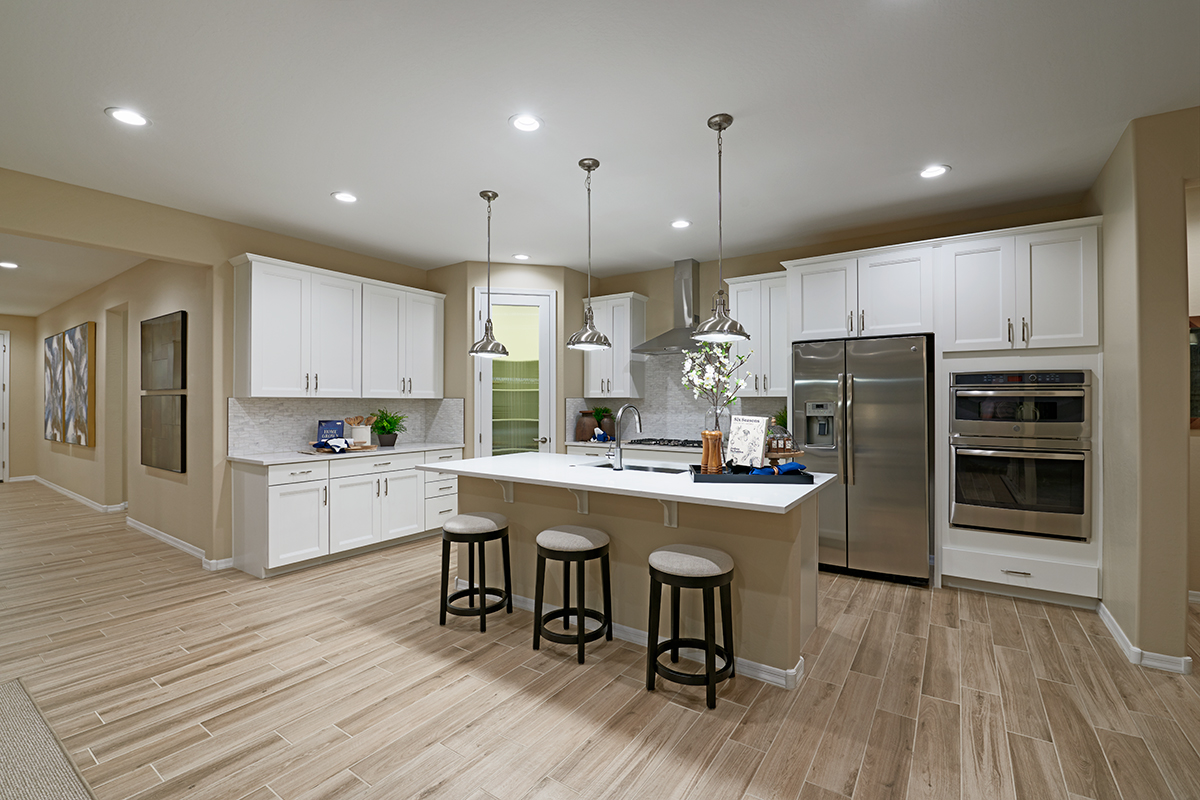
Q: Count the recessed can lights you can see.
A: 7